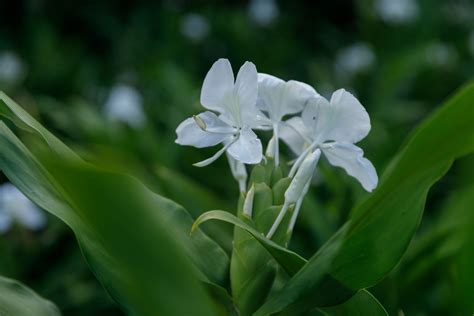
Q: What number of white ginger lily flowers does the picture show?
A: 3